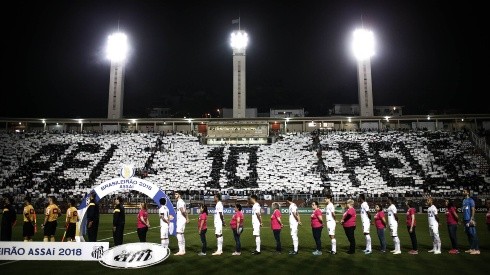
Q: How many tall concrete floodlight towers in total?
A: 3